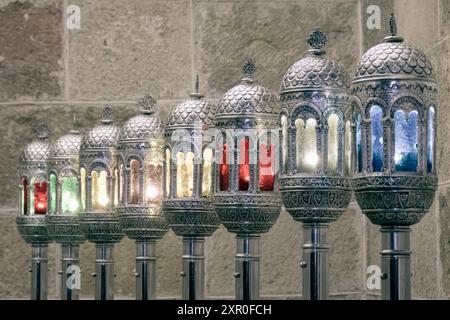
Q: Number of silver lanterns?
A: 8